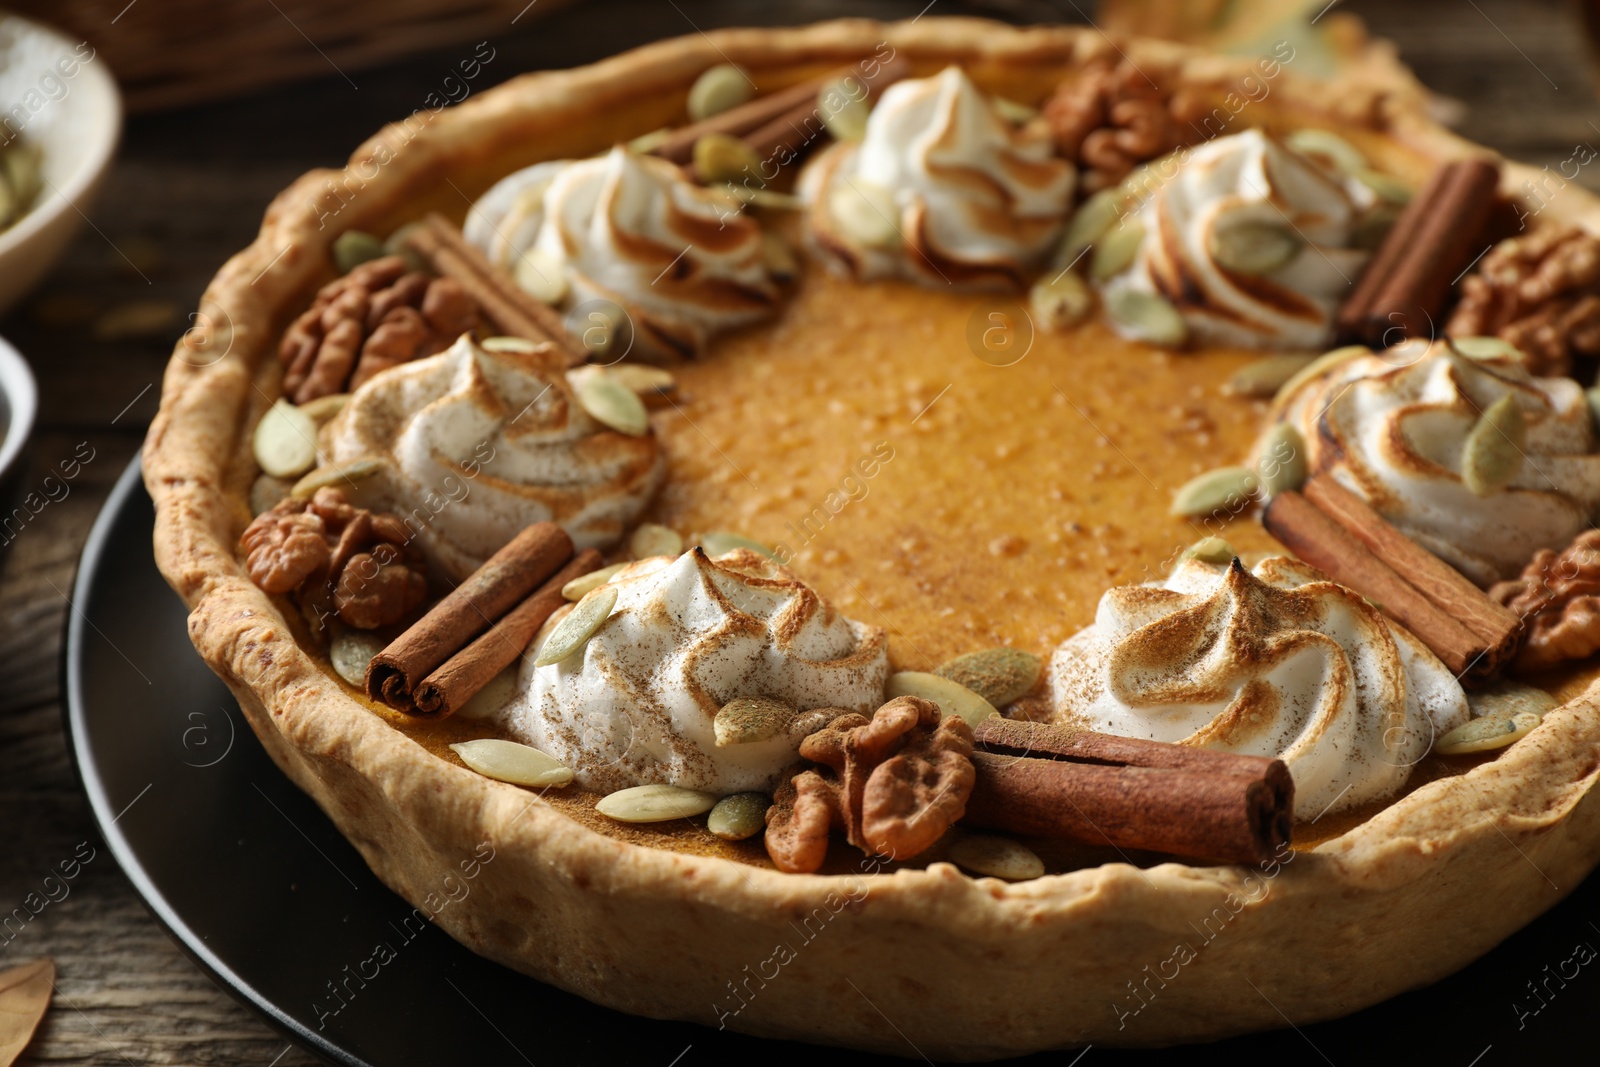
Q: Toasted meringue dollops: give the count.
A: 7